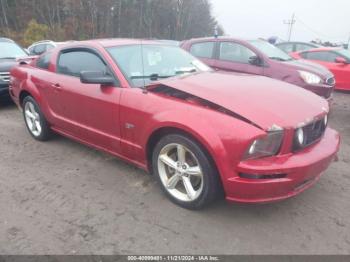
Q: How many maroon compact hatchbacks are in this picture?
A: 1